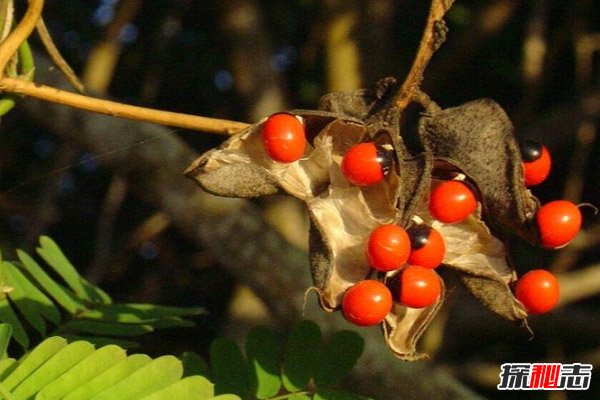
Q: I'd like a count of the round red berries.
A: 10